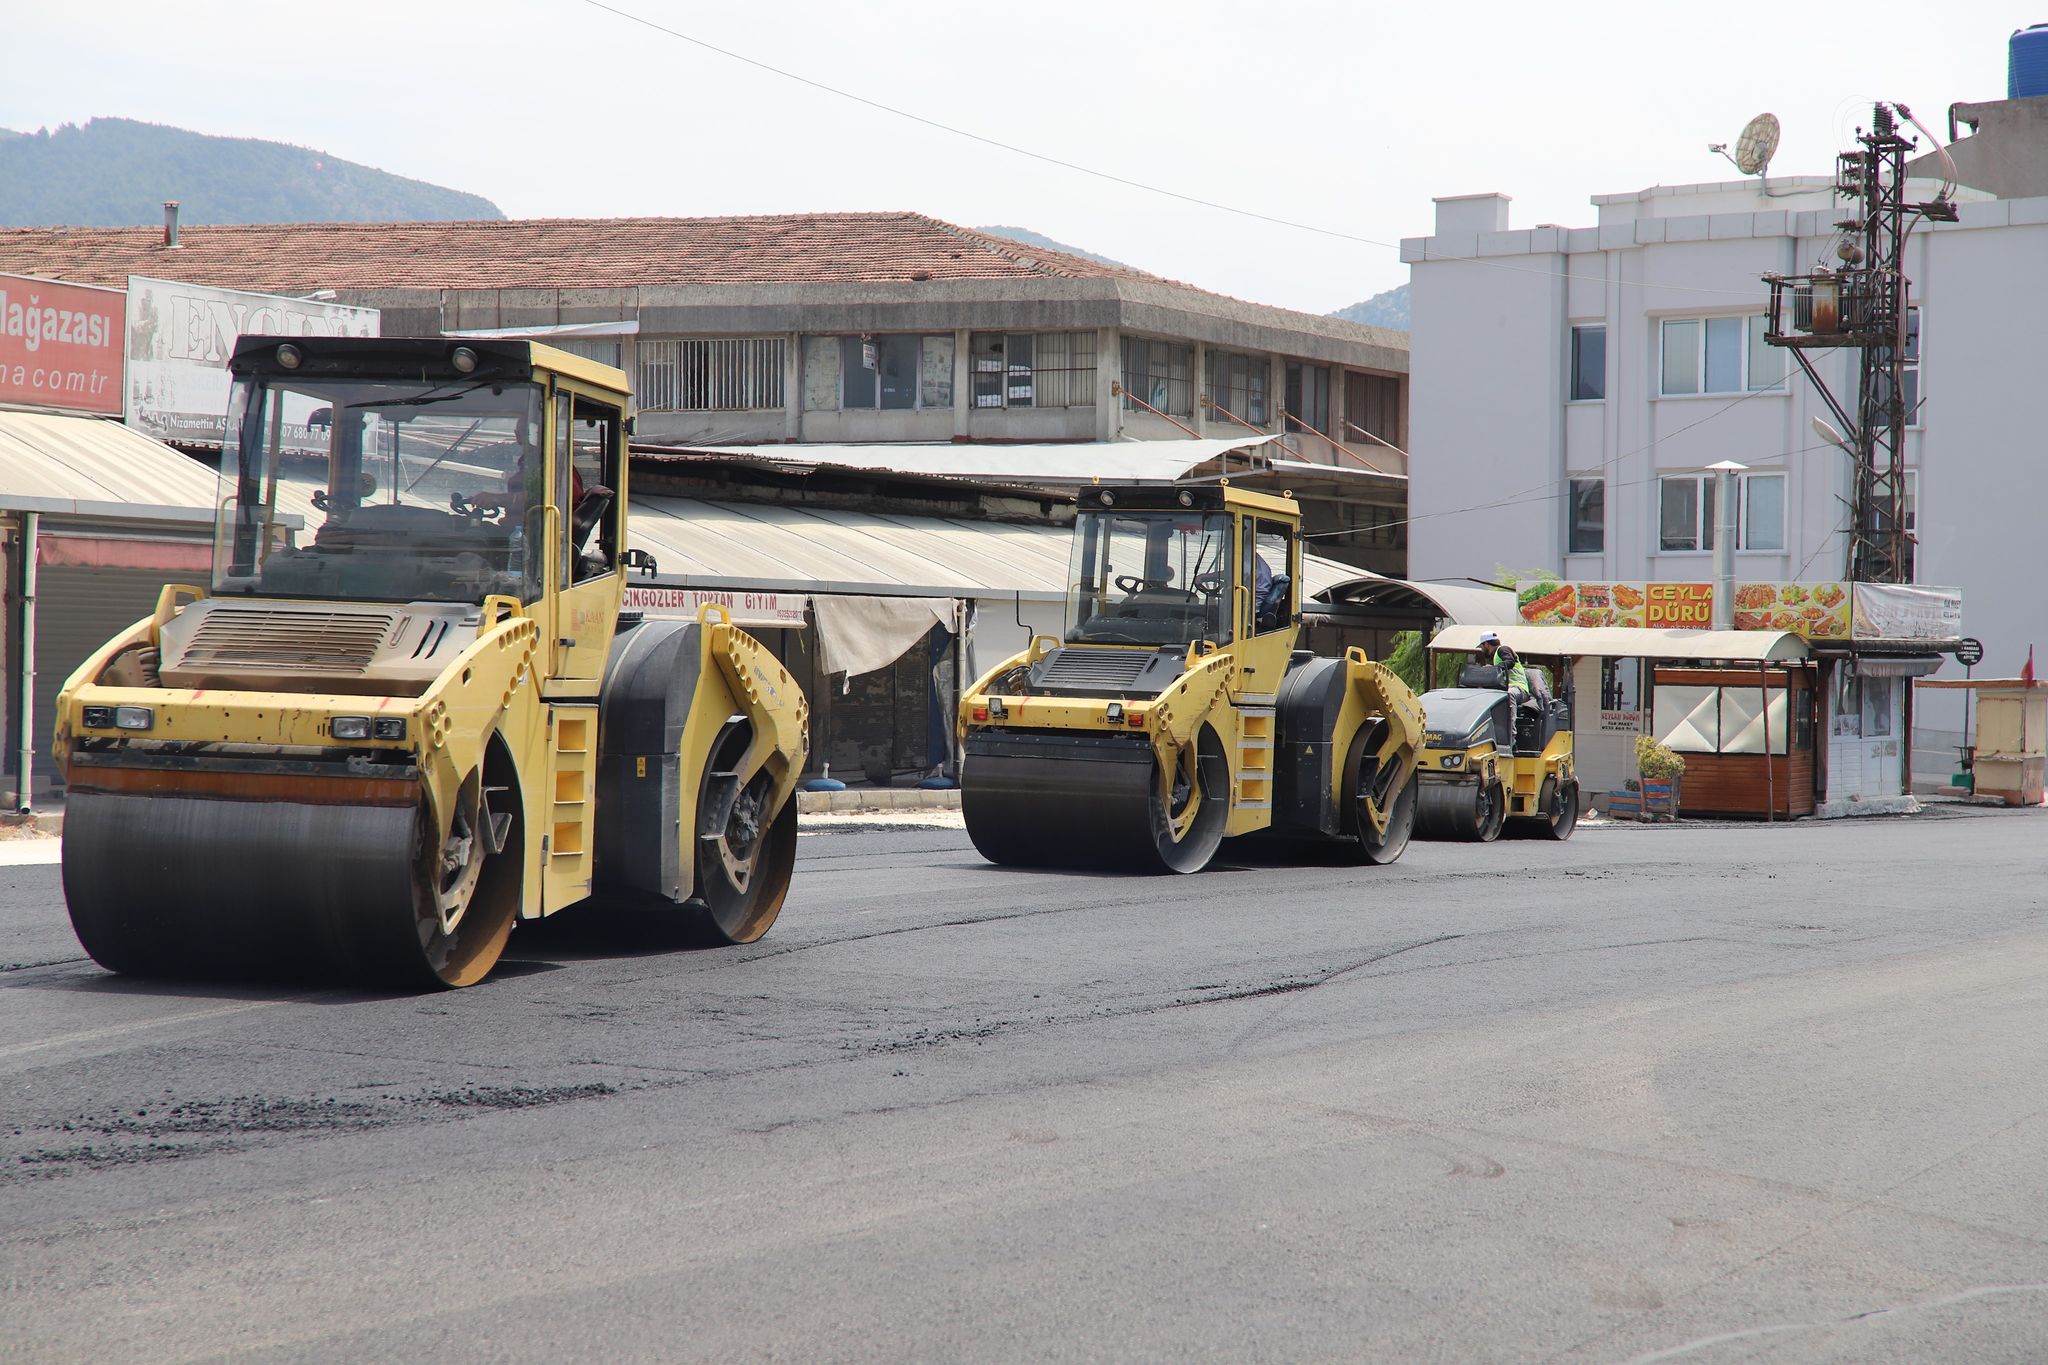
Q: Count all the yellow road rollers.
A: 3